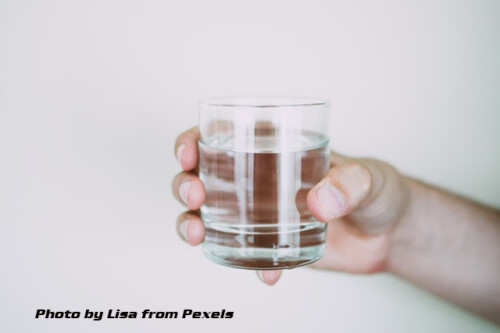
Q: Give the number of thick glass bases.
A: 1